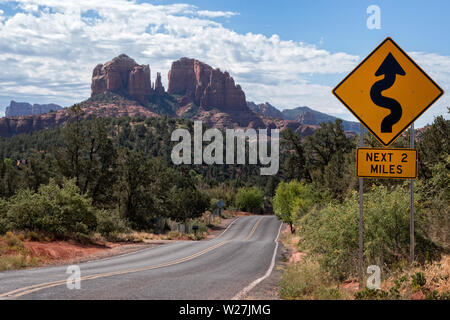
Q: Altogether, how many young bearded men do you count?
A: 0